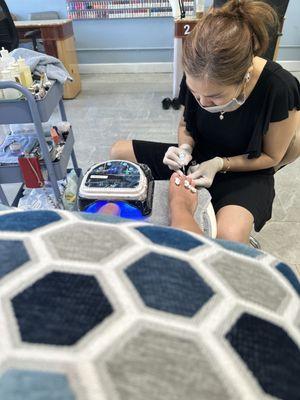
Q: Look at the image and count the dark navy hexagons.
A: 2